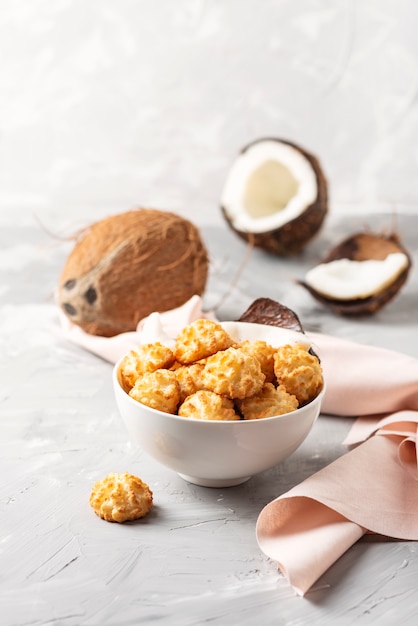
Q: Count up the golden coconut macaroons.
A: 10